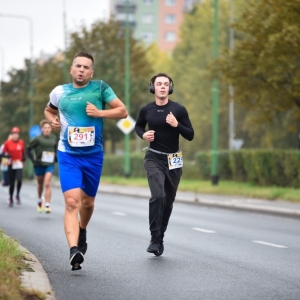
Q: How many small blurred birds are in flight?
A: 0